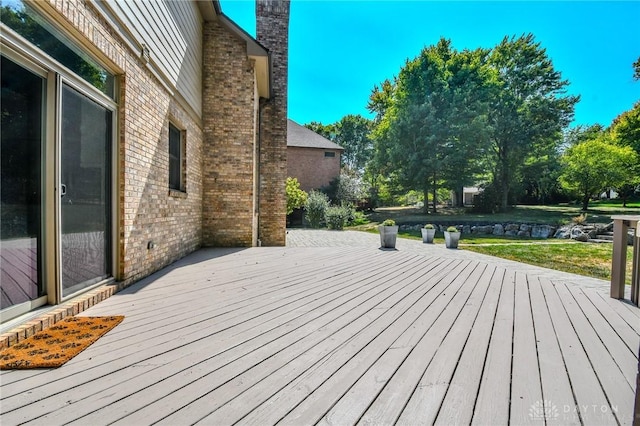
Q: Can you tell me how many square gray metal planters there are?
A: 3